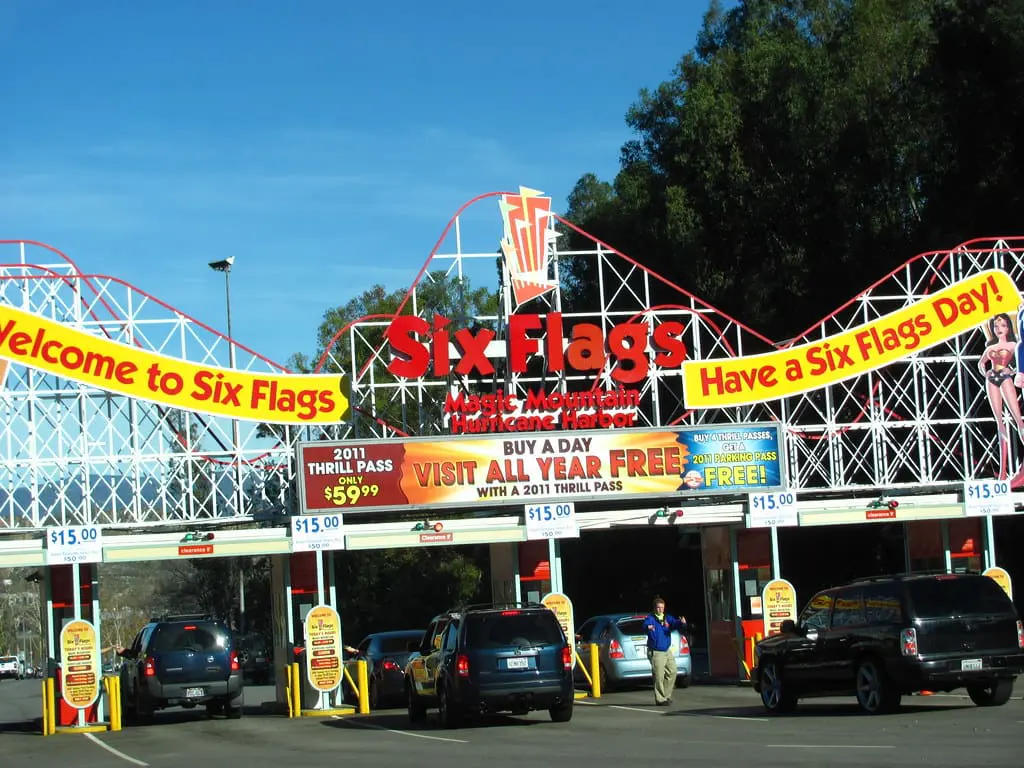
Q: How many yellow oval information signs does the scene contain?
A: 5